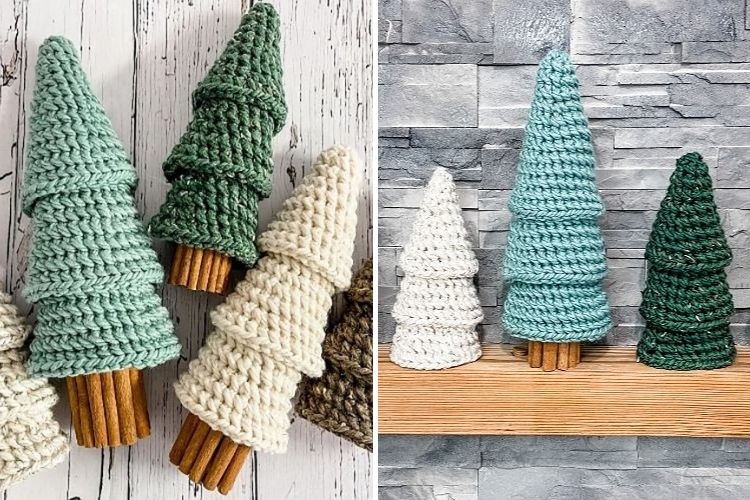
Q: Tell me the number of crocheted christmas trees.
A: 8